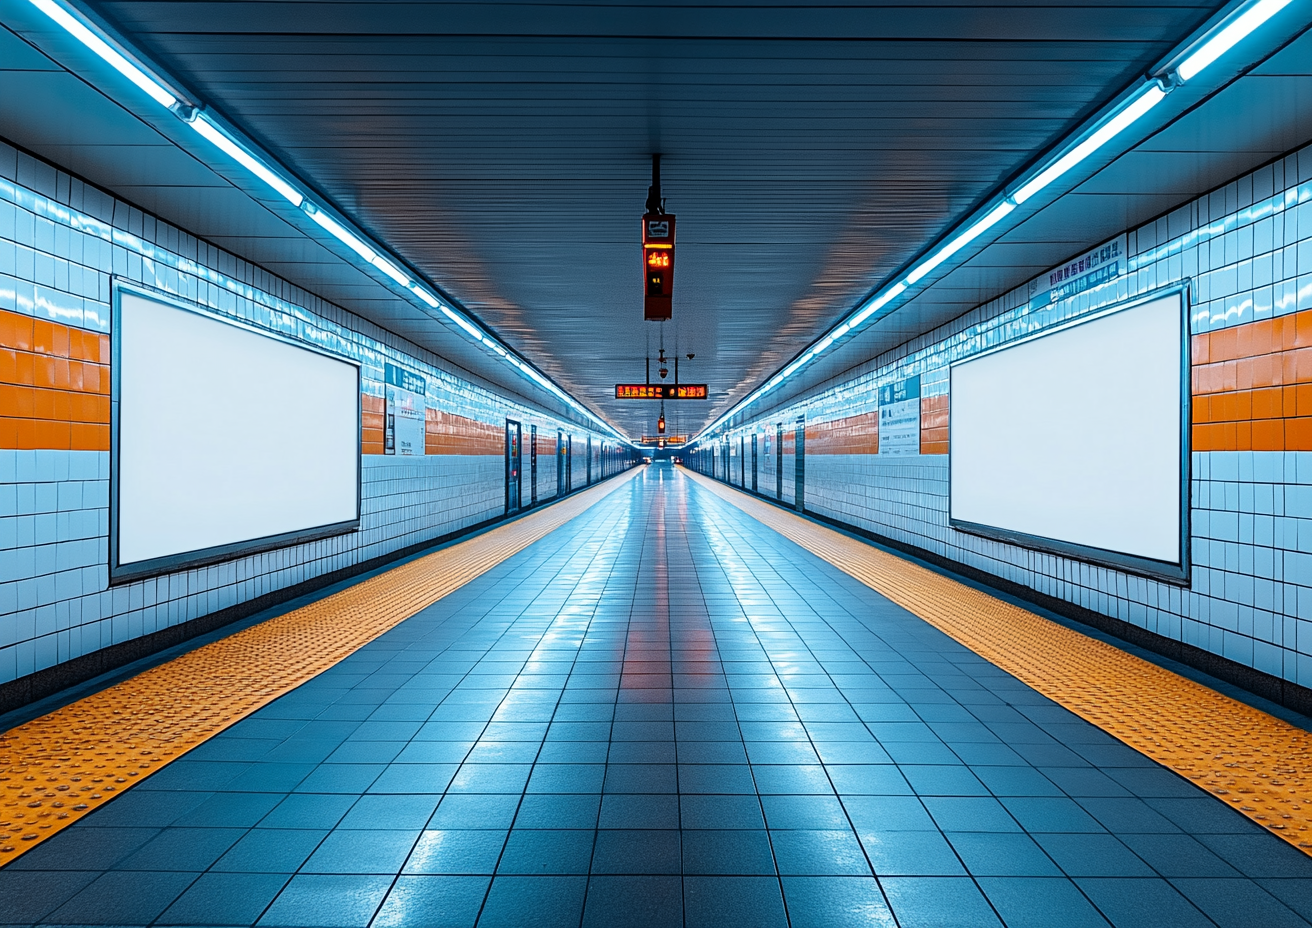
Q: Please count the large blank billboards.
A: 2